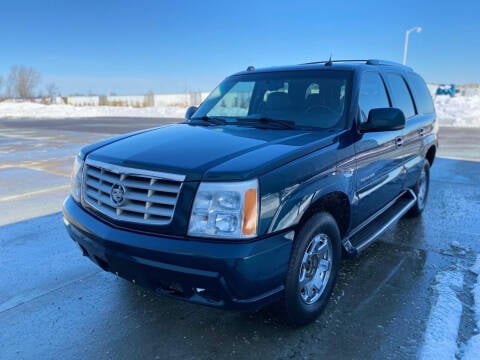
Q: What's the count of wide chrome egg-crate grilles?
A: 1